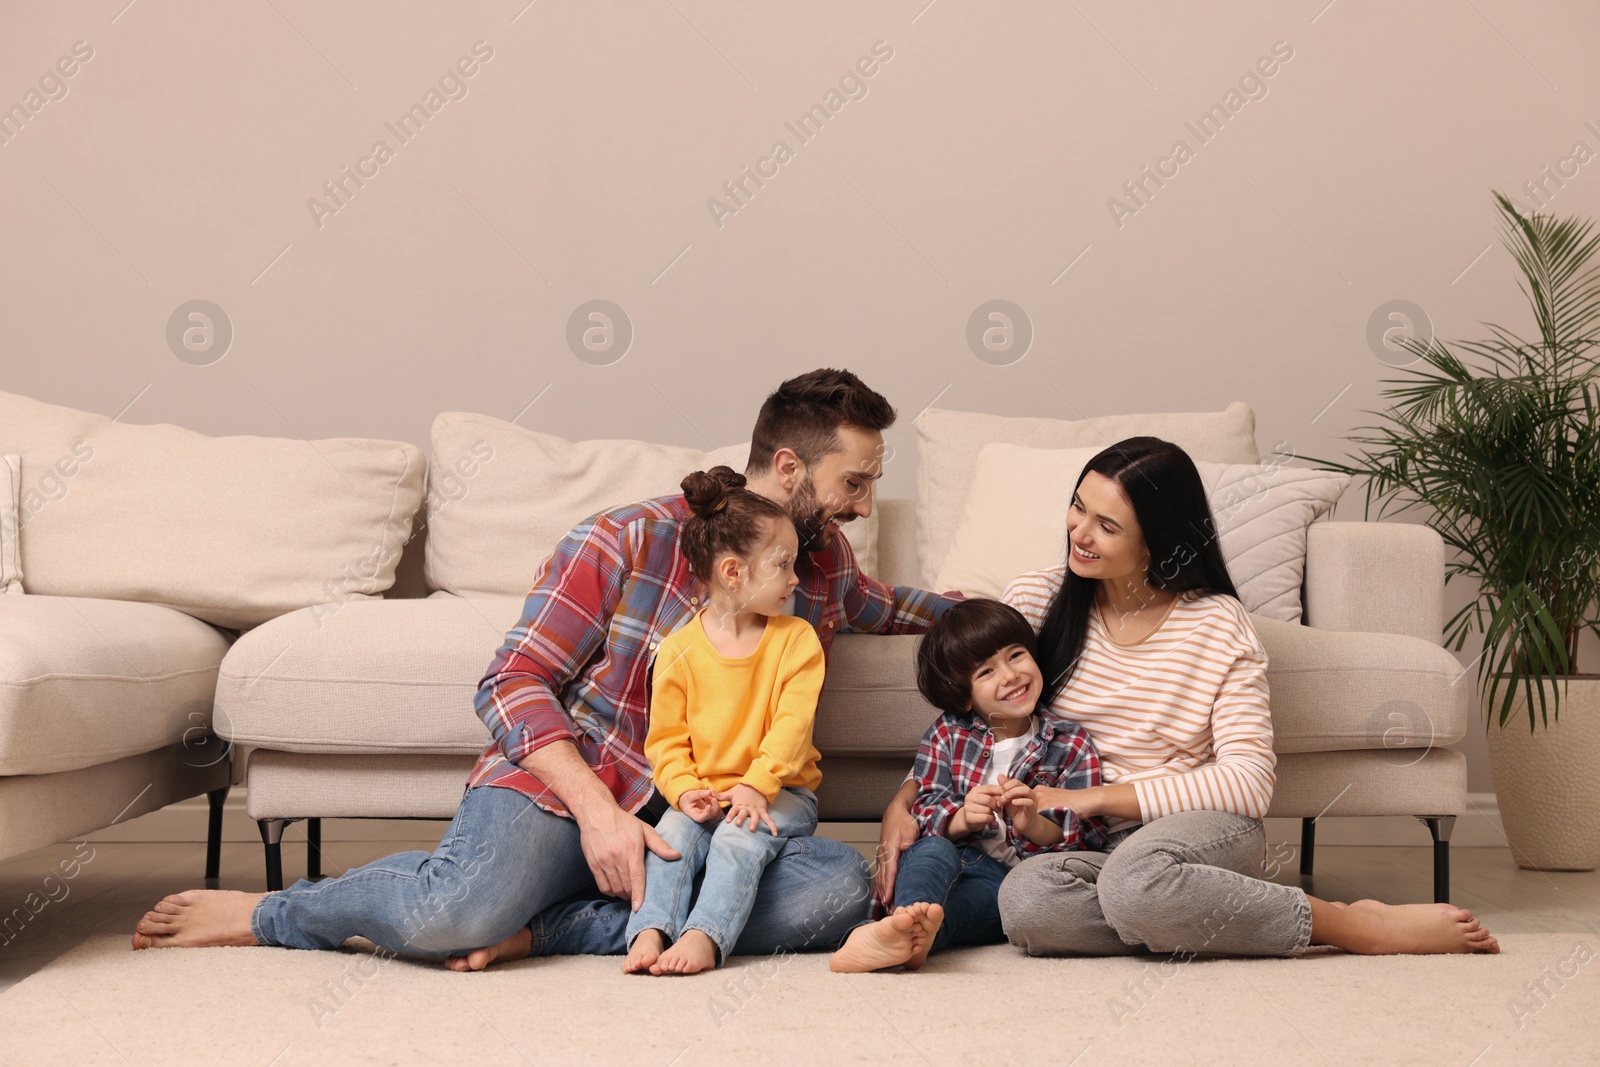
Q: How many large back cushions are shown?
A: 3